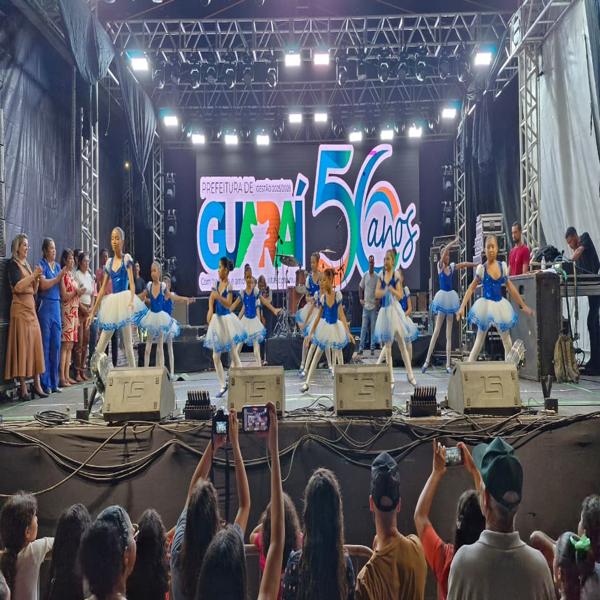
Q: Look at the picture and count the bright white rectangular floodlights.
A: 14